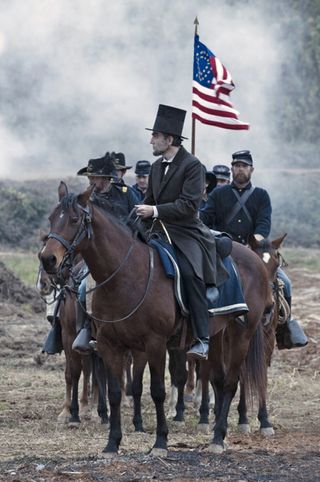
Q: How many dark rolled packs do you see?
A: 1